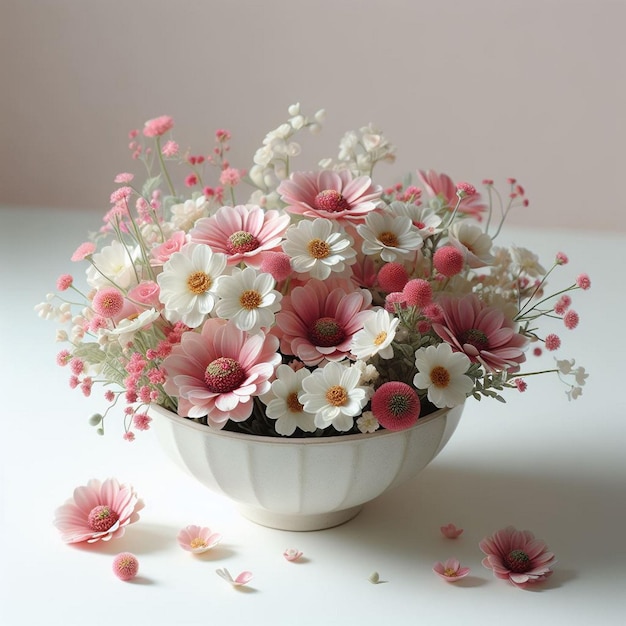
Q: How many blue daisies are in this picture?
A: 0